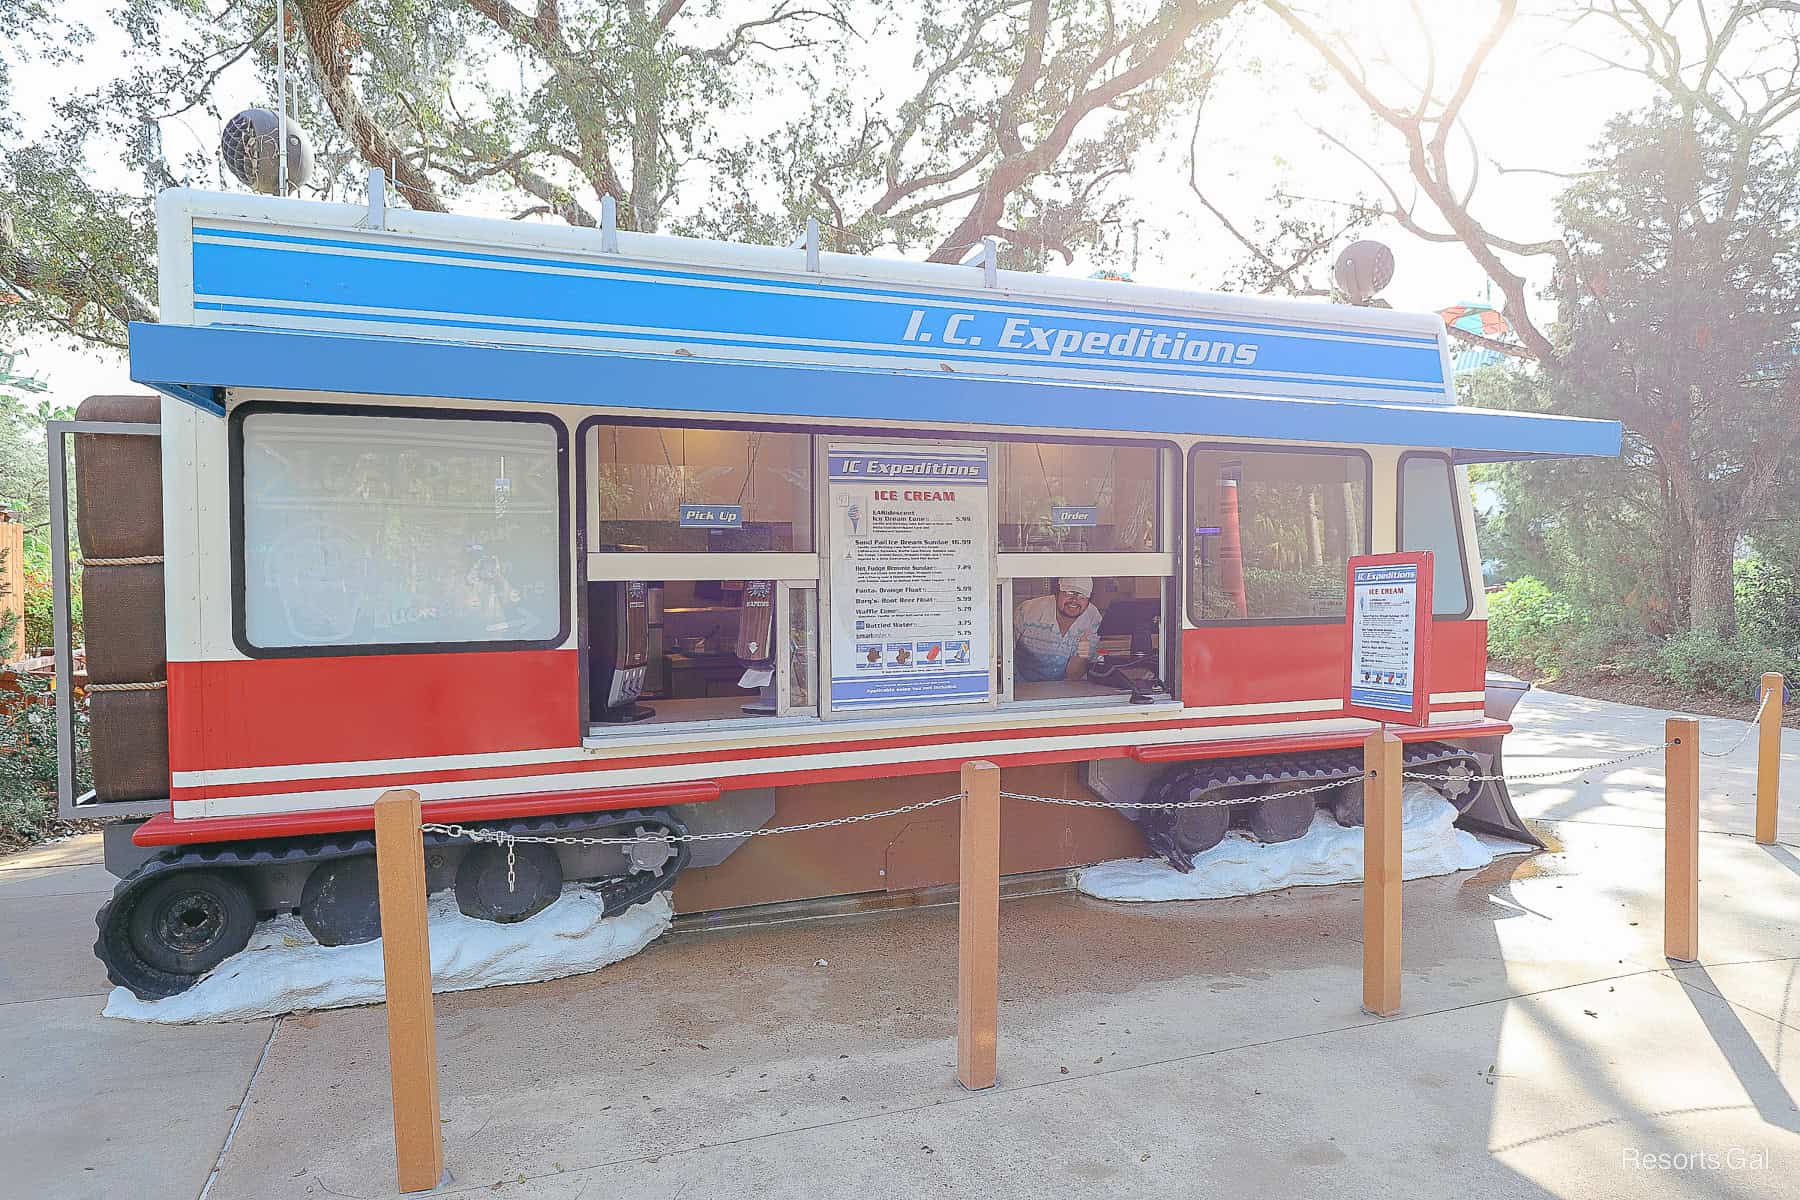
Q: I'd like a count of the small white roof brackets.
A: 4